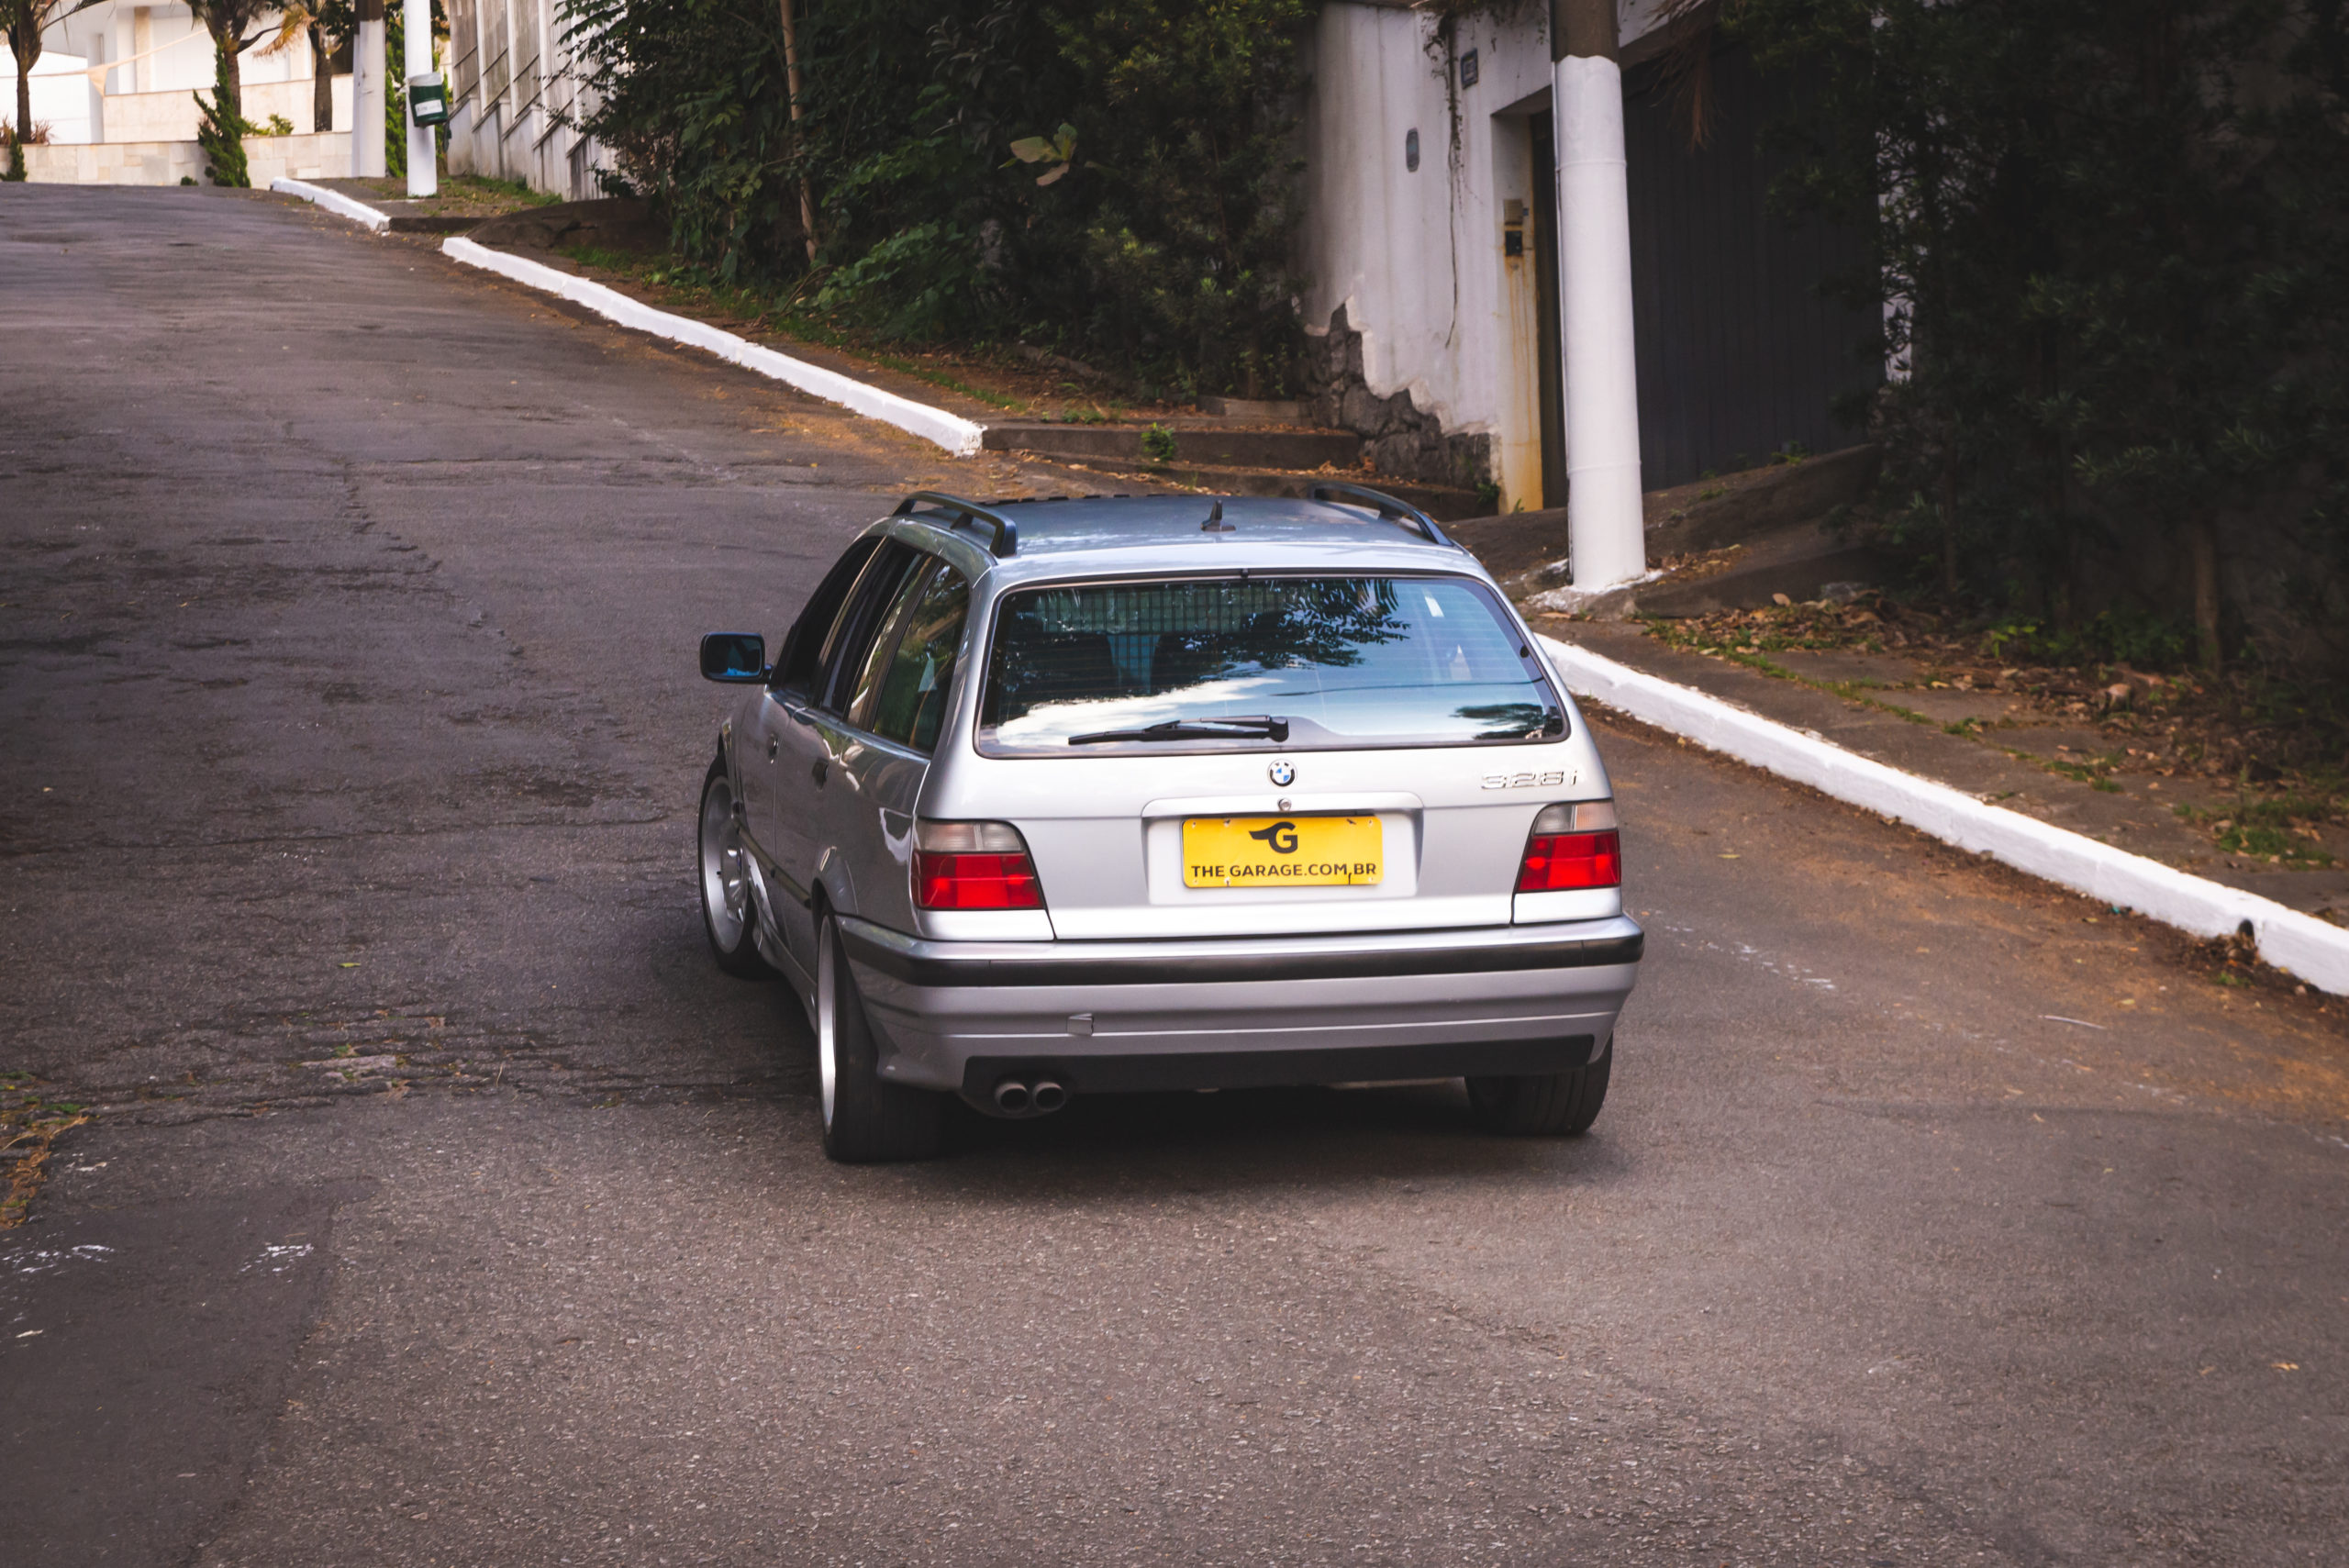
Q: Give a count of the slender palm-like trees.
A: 3